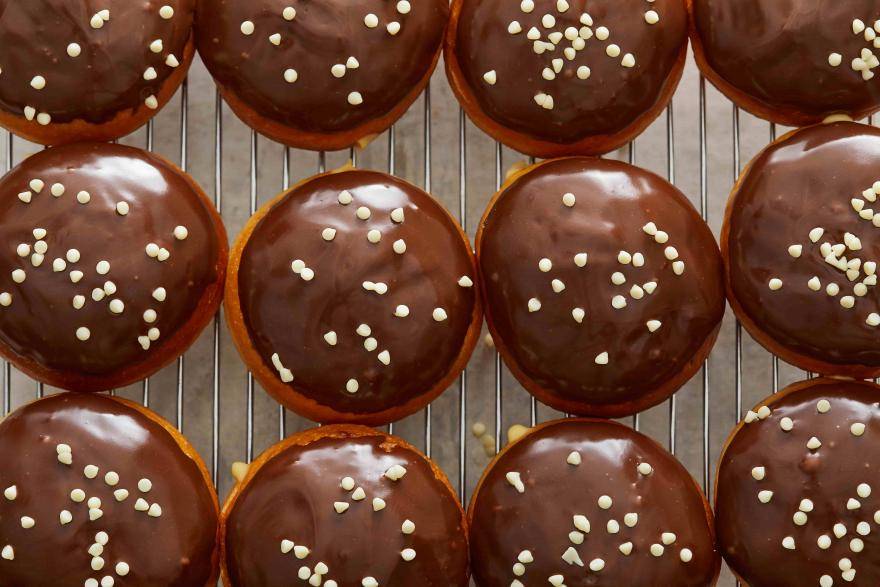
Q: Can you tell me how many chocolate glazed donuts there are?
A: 12